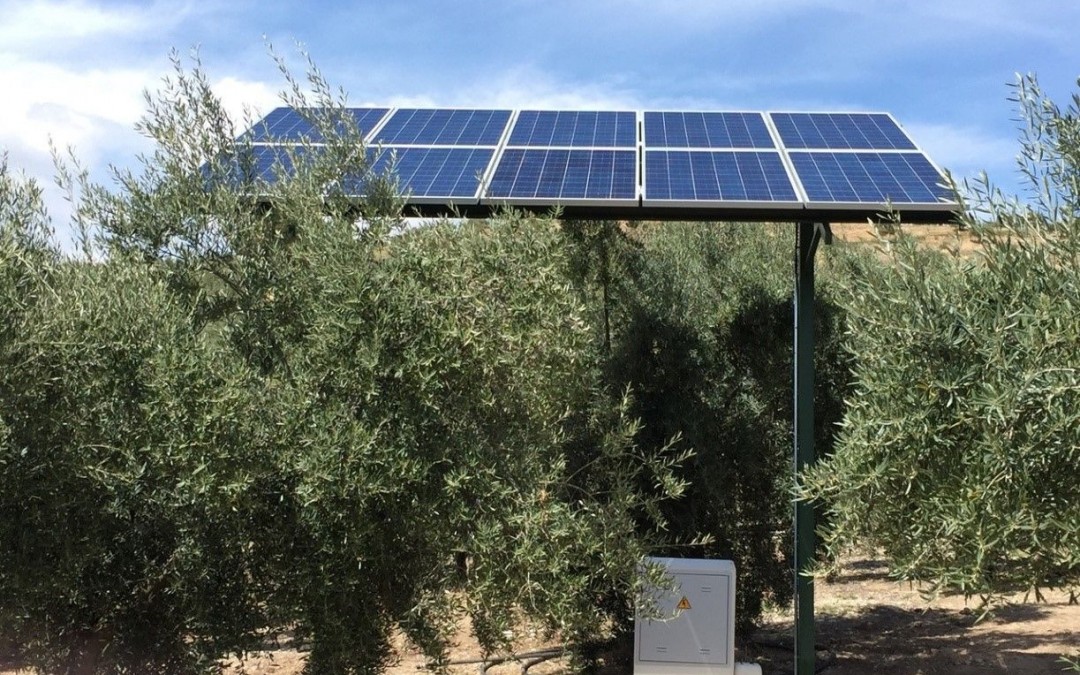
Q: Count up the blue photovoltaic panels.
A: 10